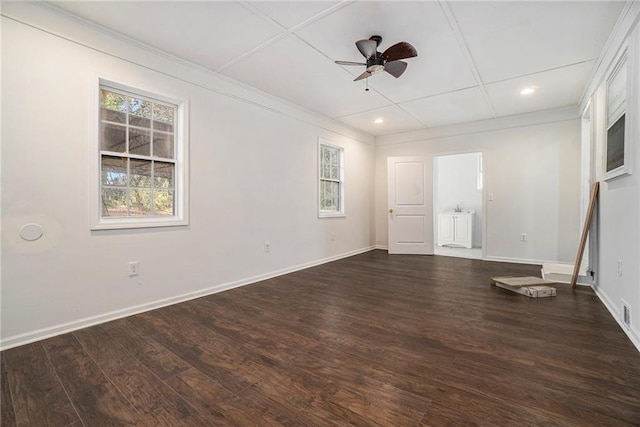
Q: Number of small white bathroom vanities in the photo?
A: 1